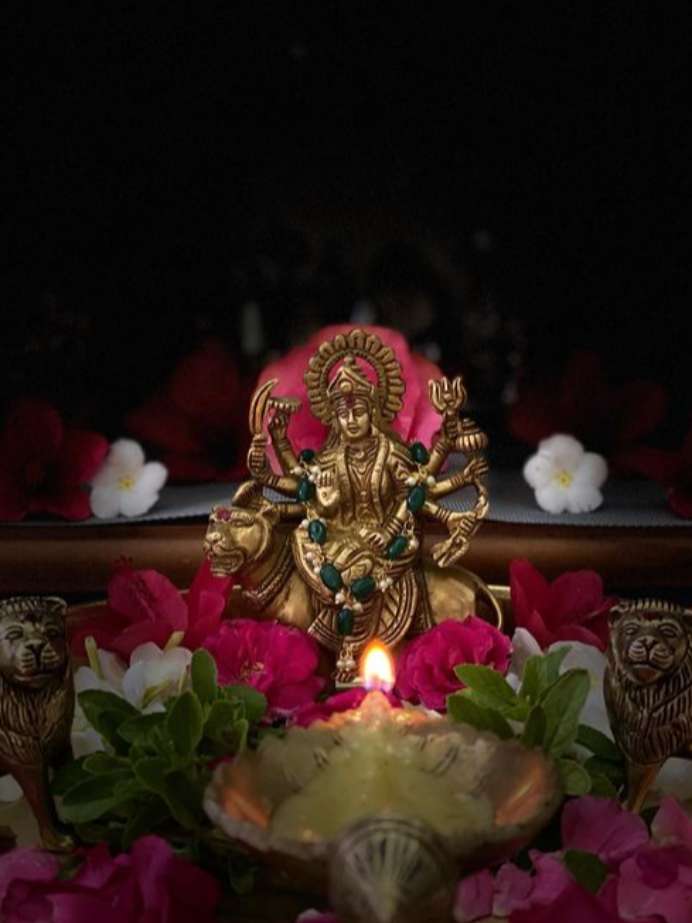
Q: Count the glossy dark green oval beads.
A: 9